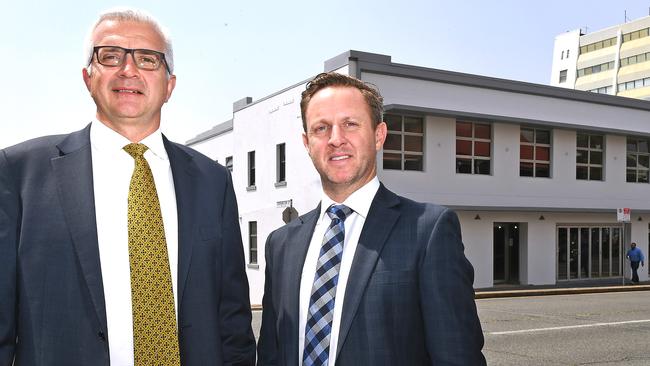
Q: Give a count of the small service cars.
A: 0